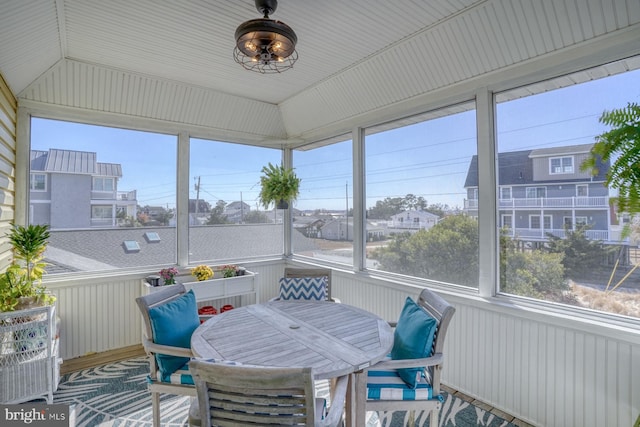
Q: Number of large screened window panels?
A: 5